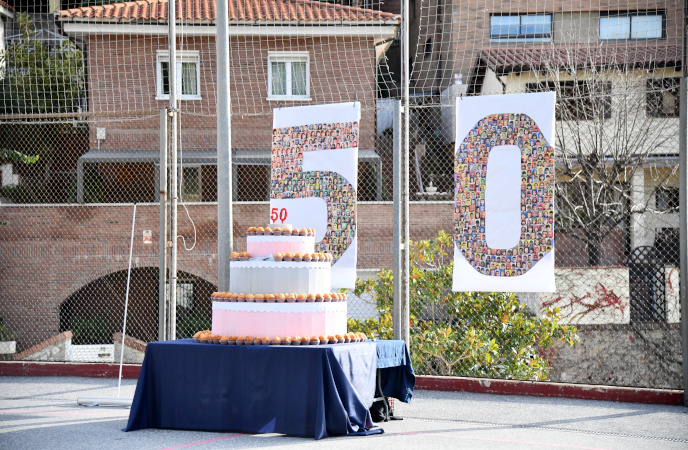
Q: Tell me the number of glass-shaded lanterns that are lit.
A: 0